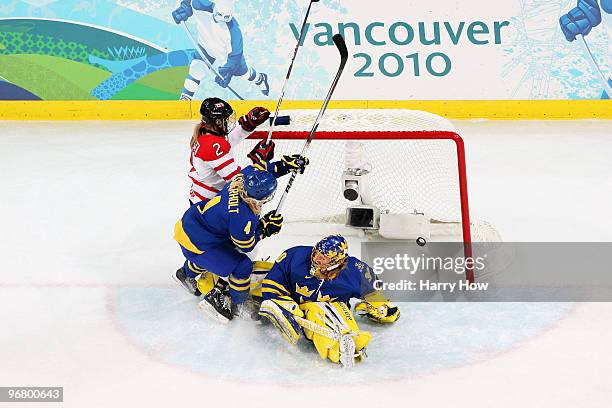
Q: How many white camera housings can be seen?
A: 2